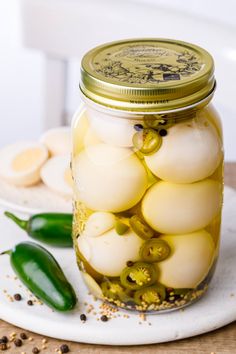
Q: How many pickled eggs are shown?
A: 6